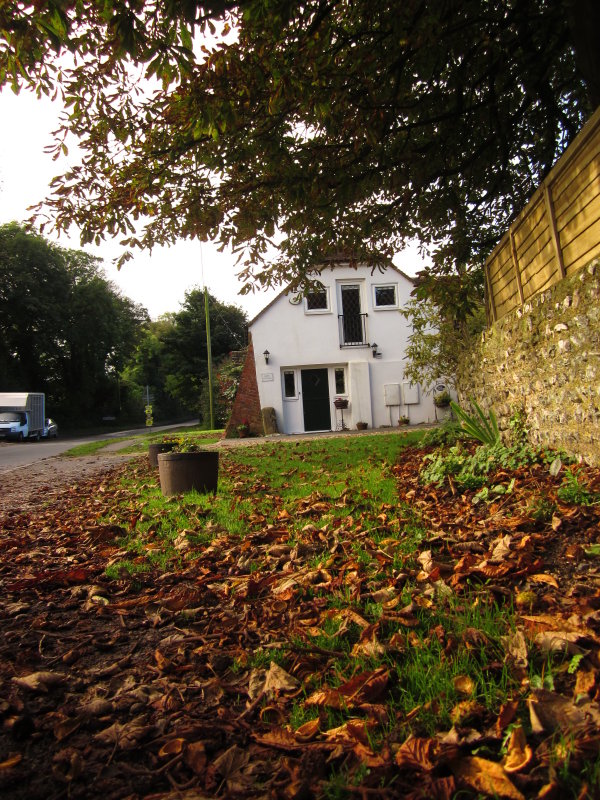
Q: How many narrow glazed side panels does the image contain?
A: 2